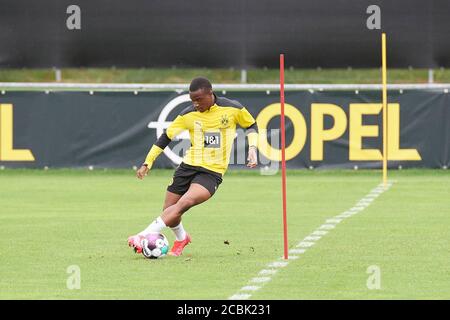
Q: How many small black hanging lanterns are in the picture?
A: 0